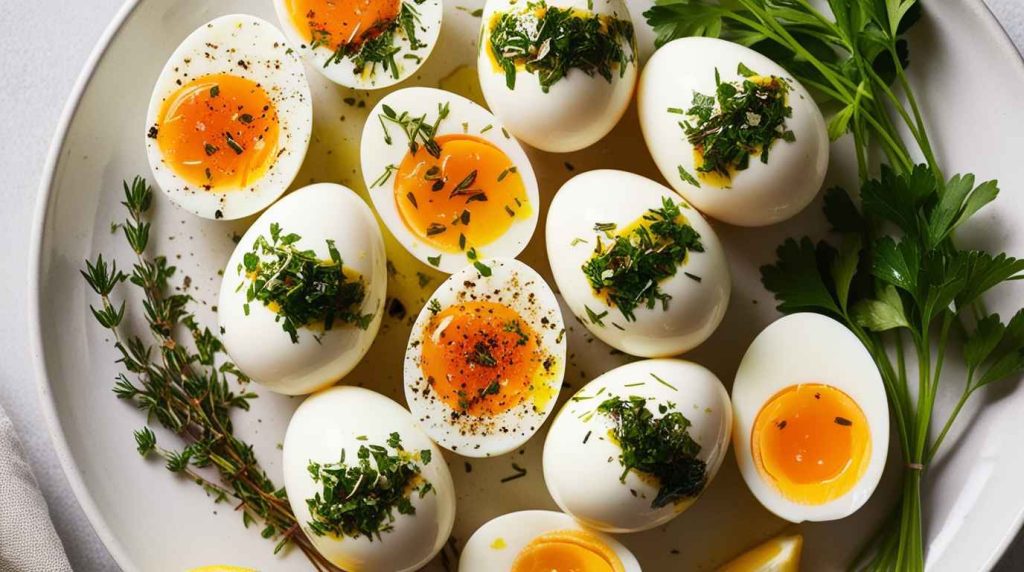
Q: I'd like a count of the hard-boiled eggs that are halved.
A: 6